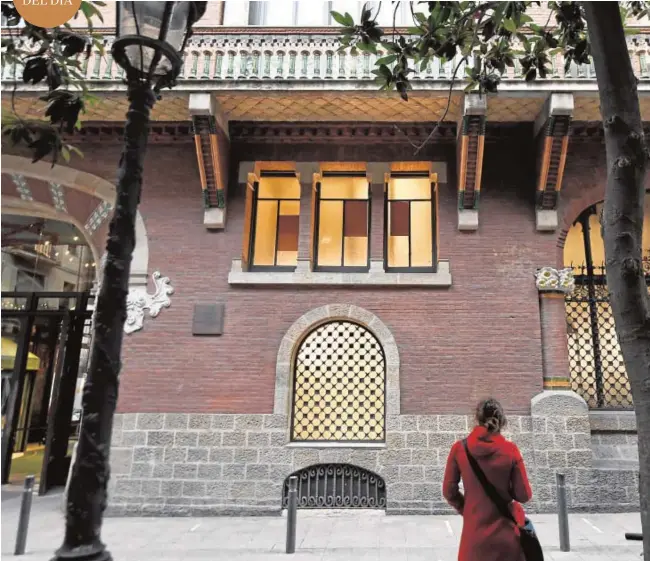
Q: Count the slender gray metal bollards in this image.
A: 3